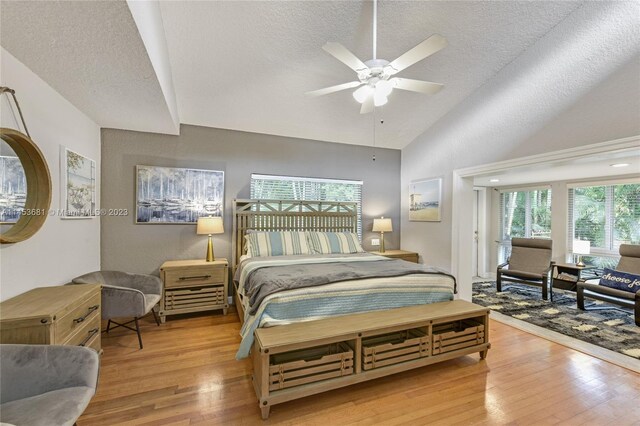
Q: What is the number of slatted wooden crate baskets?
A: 4